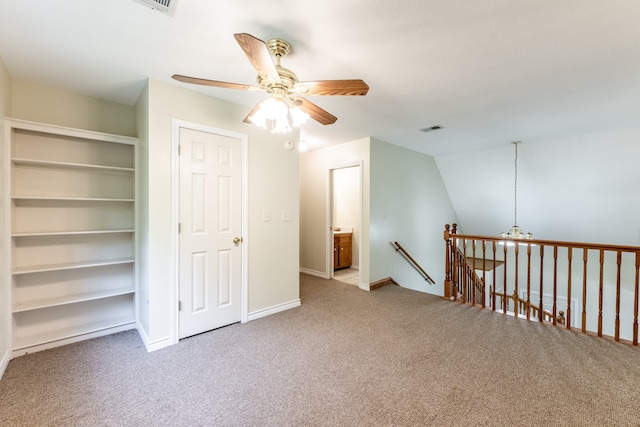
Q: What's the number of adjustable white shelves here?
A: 5